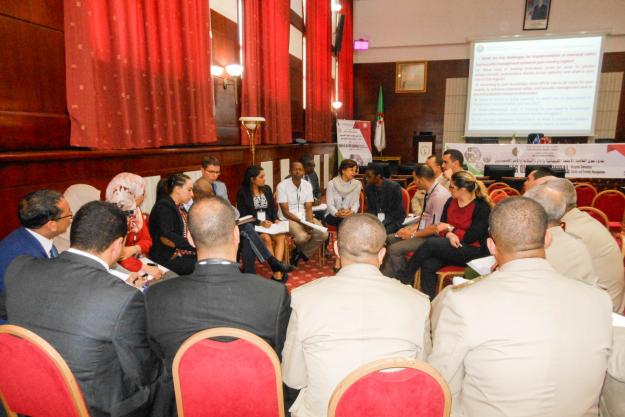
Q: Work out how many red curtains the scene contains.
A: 4